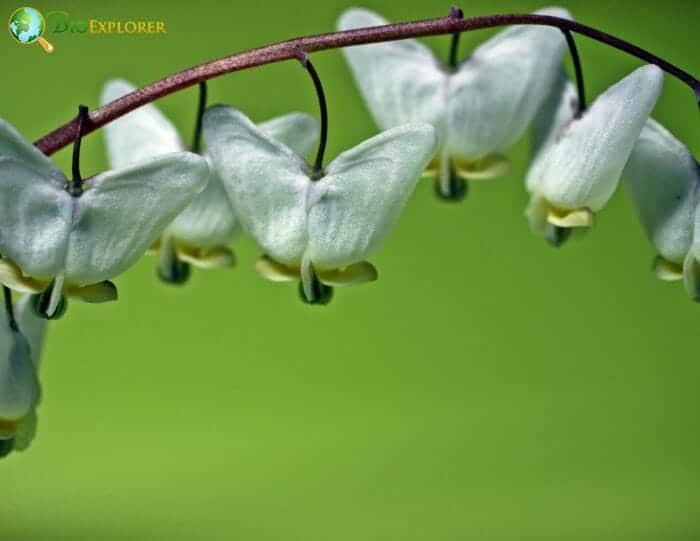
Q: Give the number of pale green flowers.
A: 7